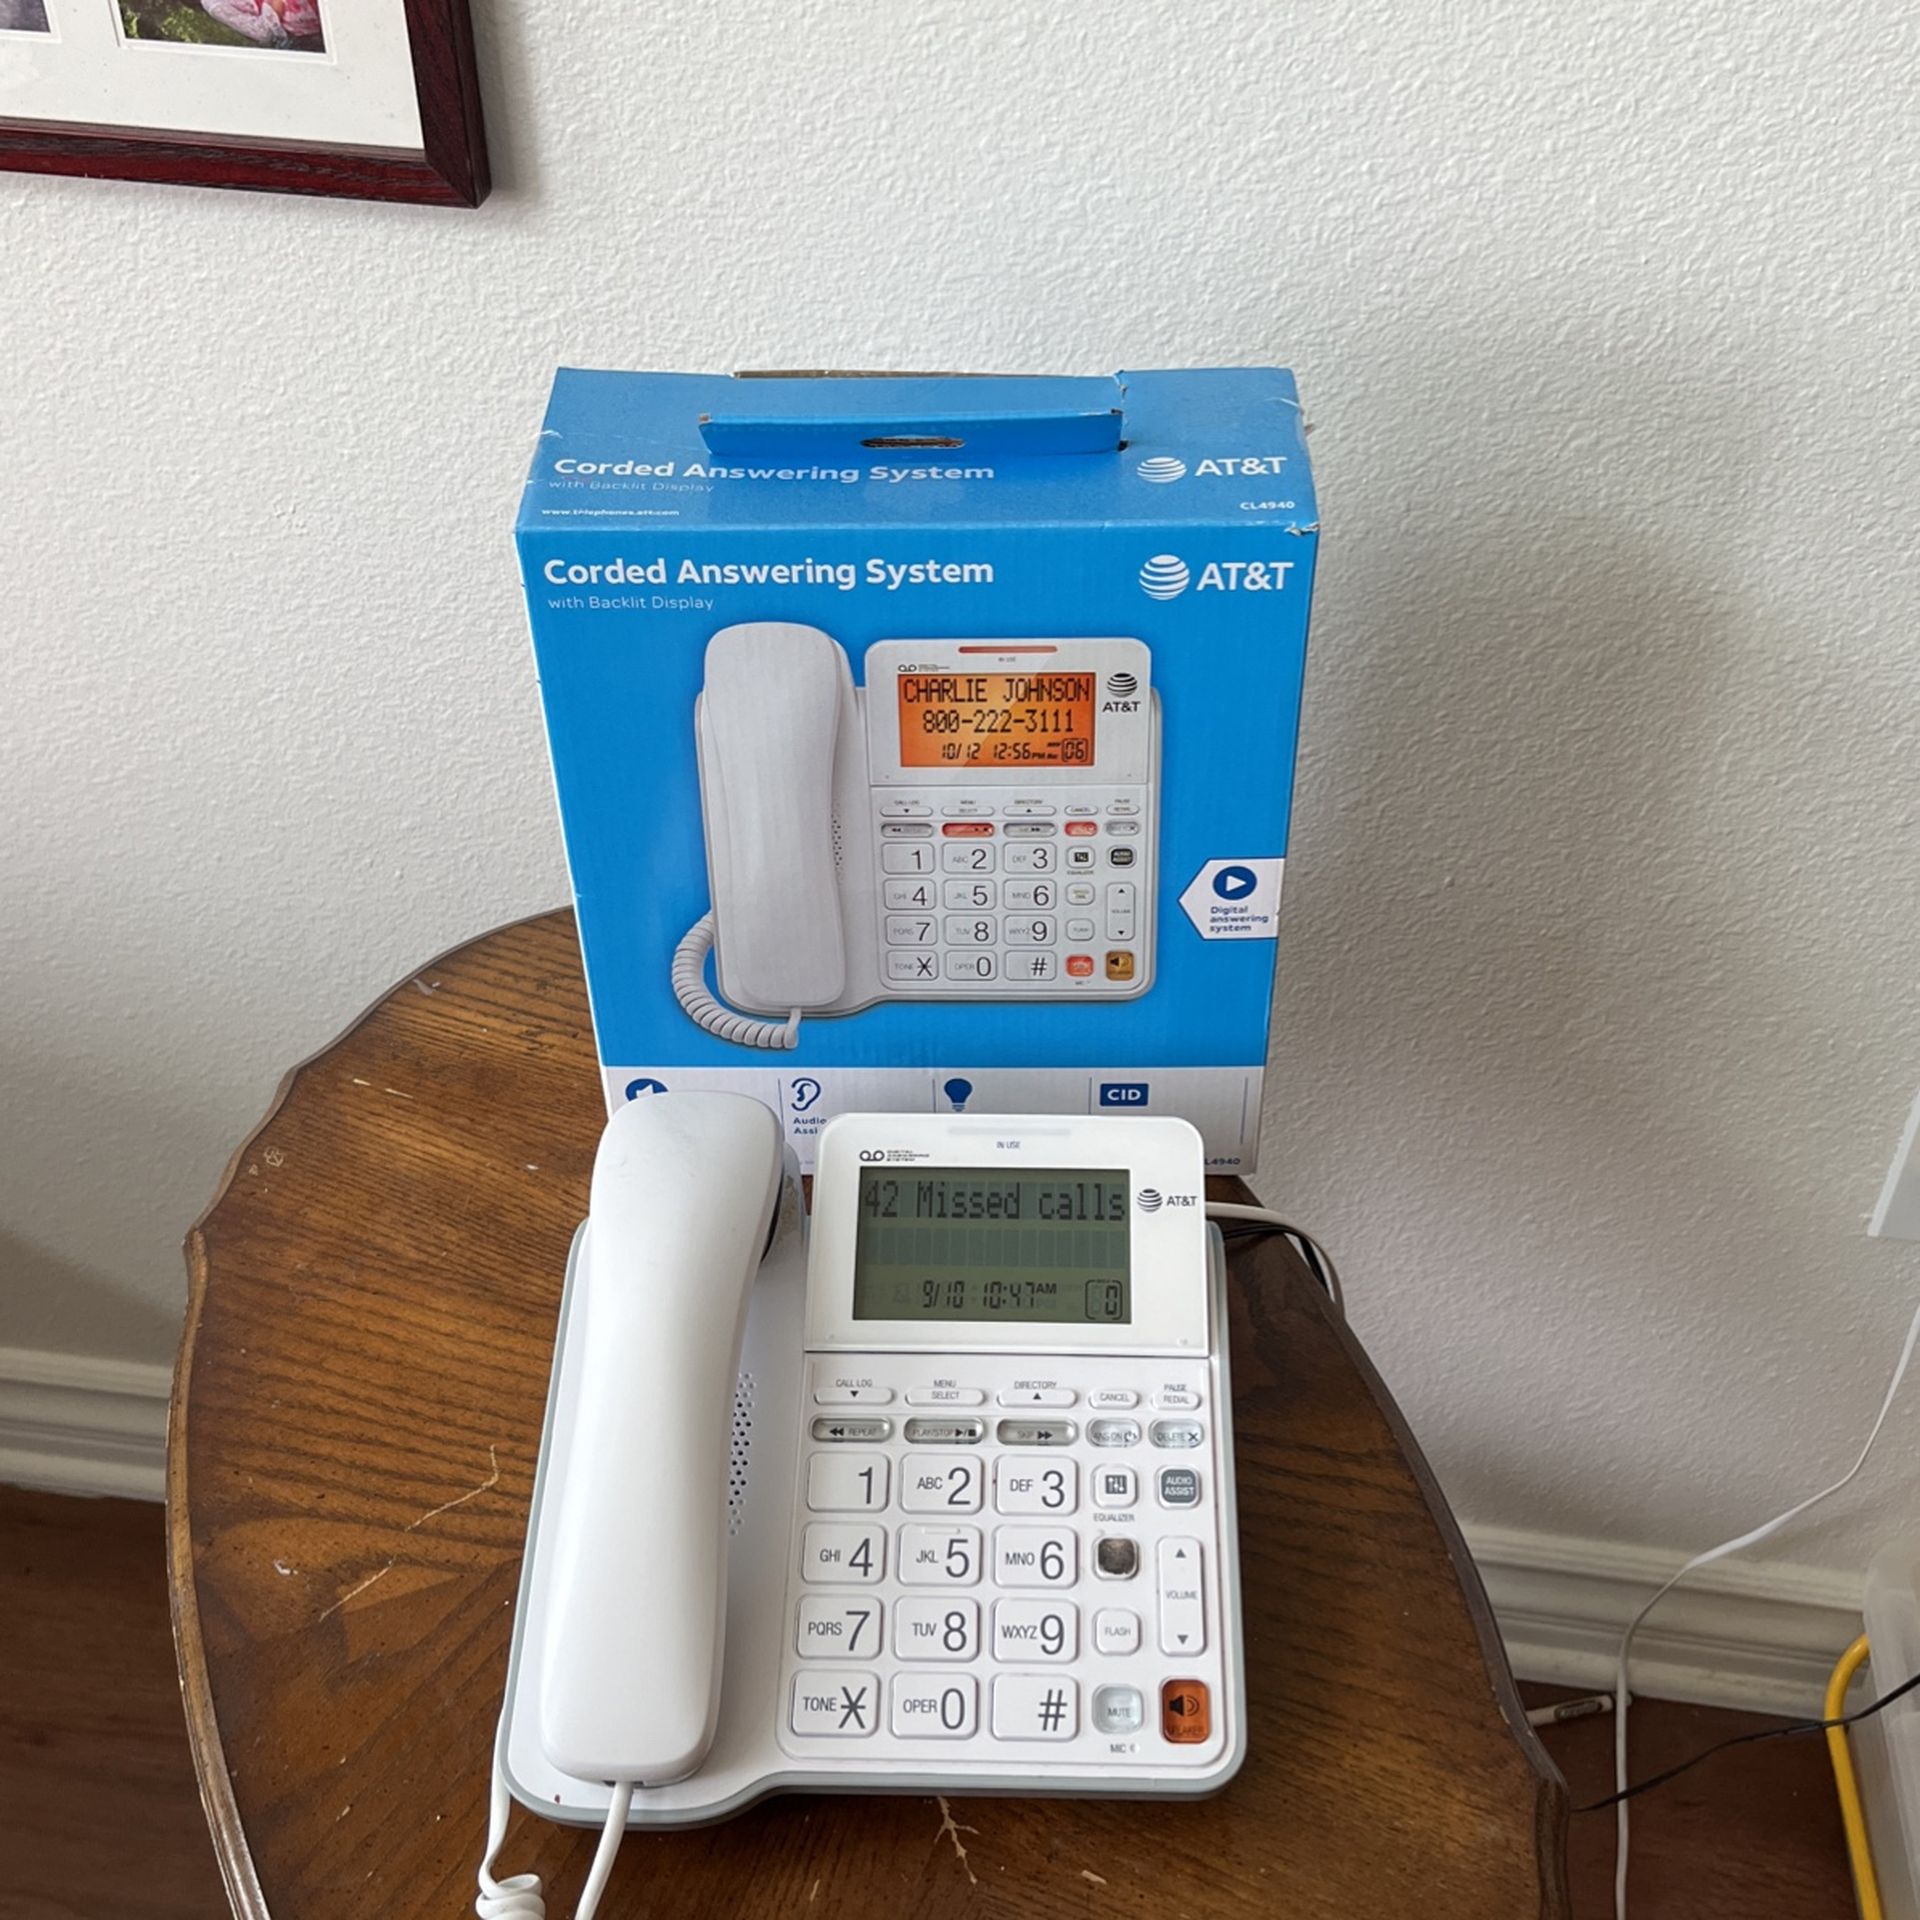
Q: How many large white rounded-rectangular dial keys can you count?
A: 12